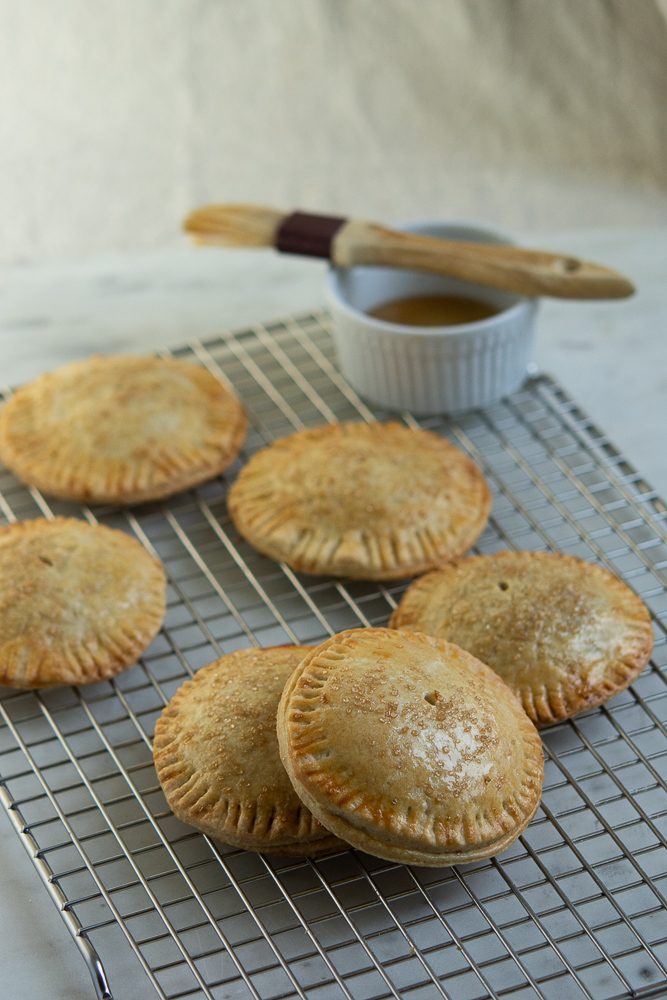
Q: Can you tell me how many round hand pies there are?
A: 6